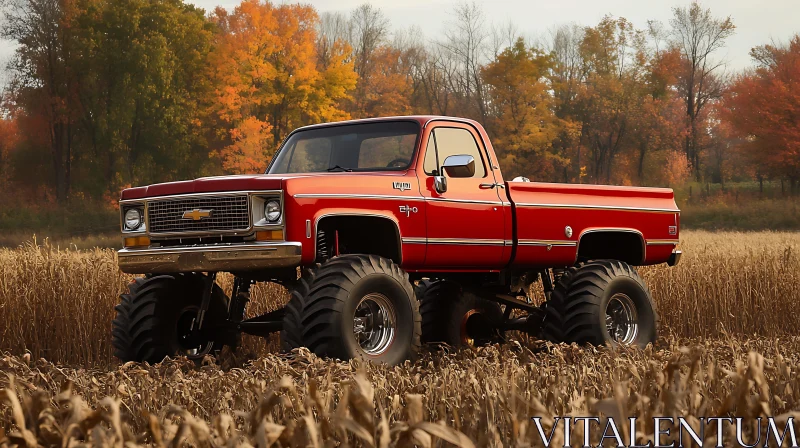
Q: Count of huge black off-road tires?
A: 4